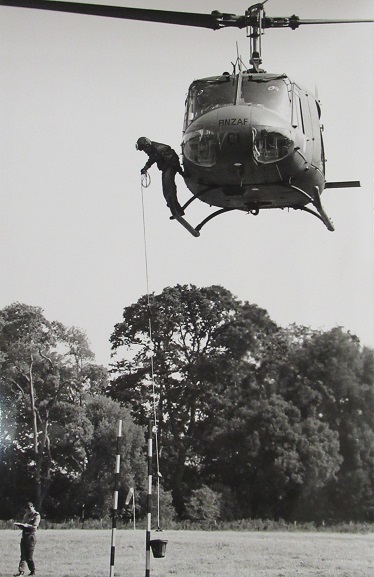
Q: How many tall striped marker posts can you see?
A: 2